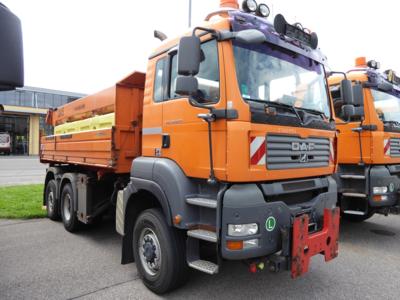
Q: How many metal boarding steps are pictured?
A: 6